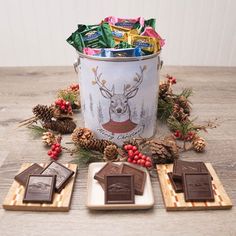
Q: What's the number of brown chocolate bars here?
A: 9